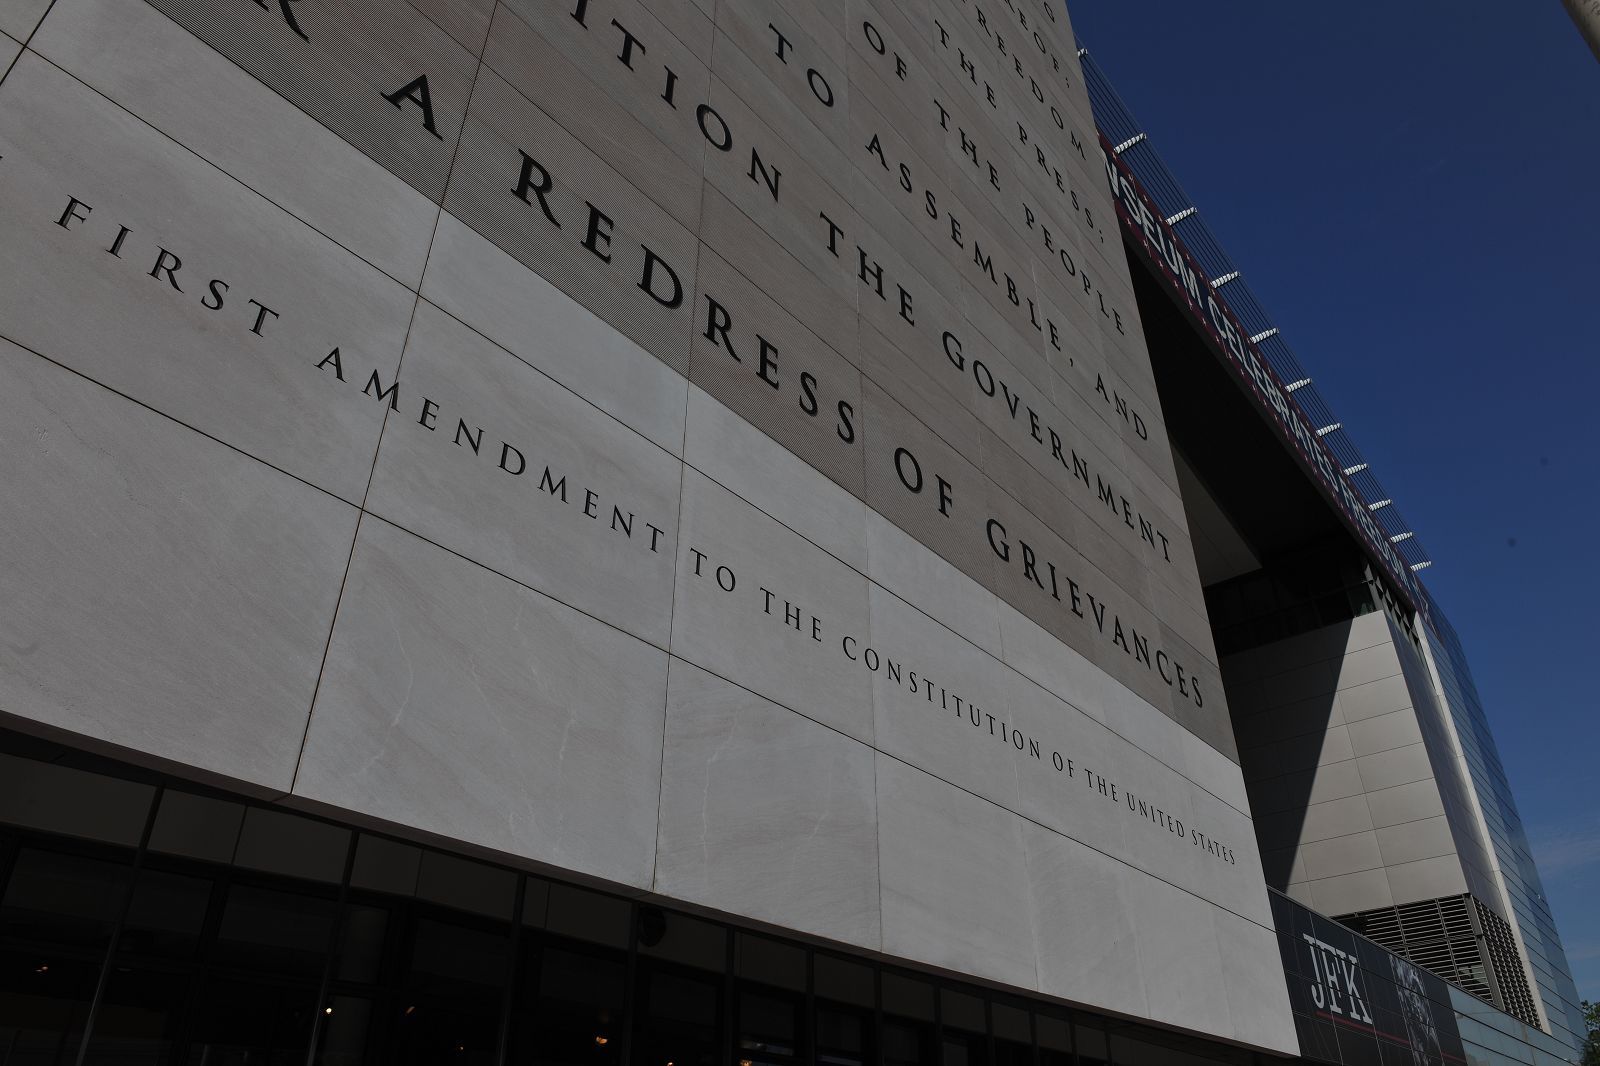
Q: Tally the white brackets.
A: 11